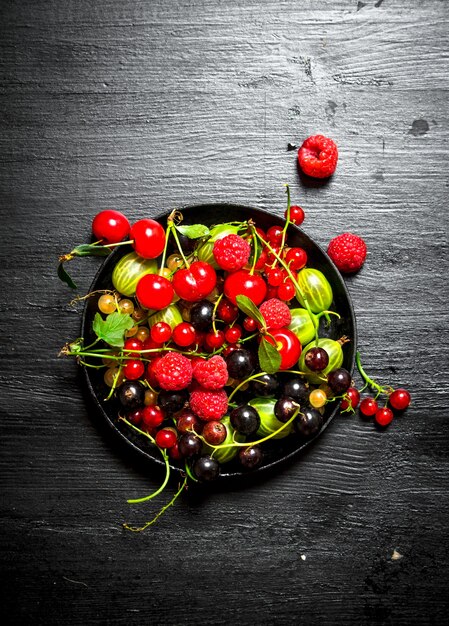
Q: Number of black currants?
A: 14